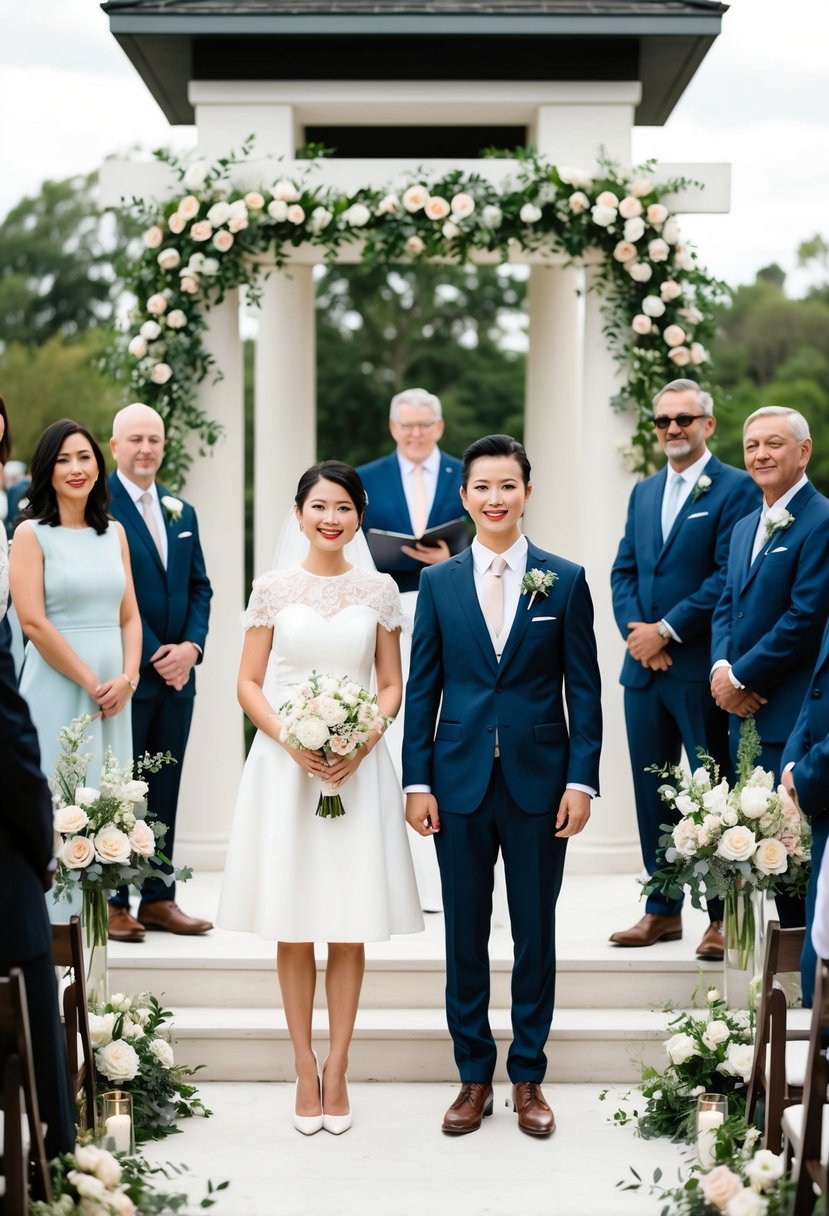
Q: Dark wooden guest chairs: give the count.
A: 4